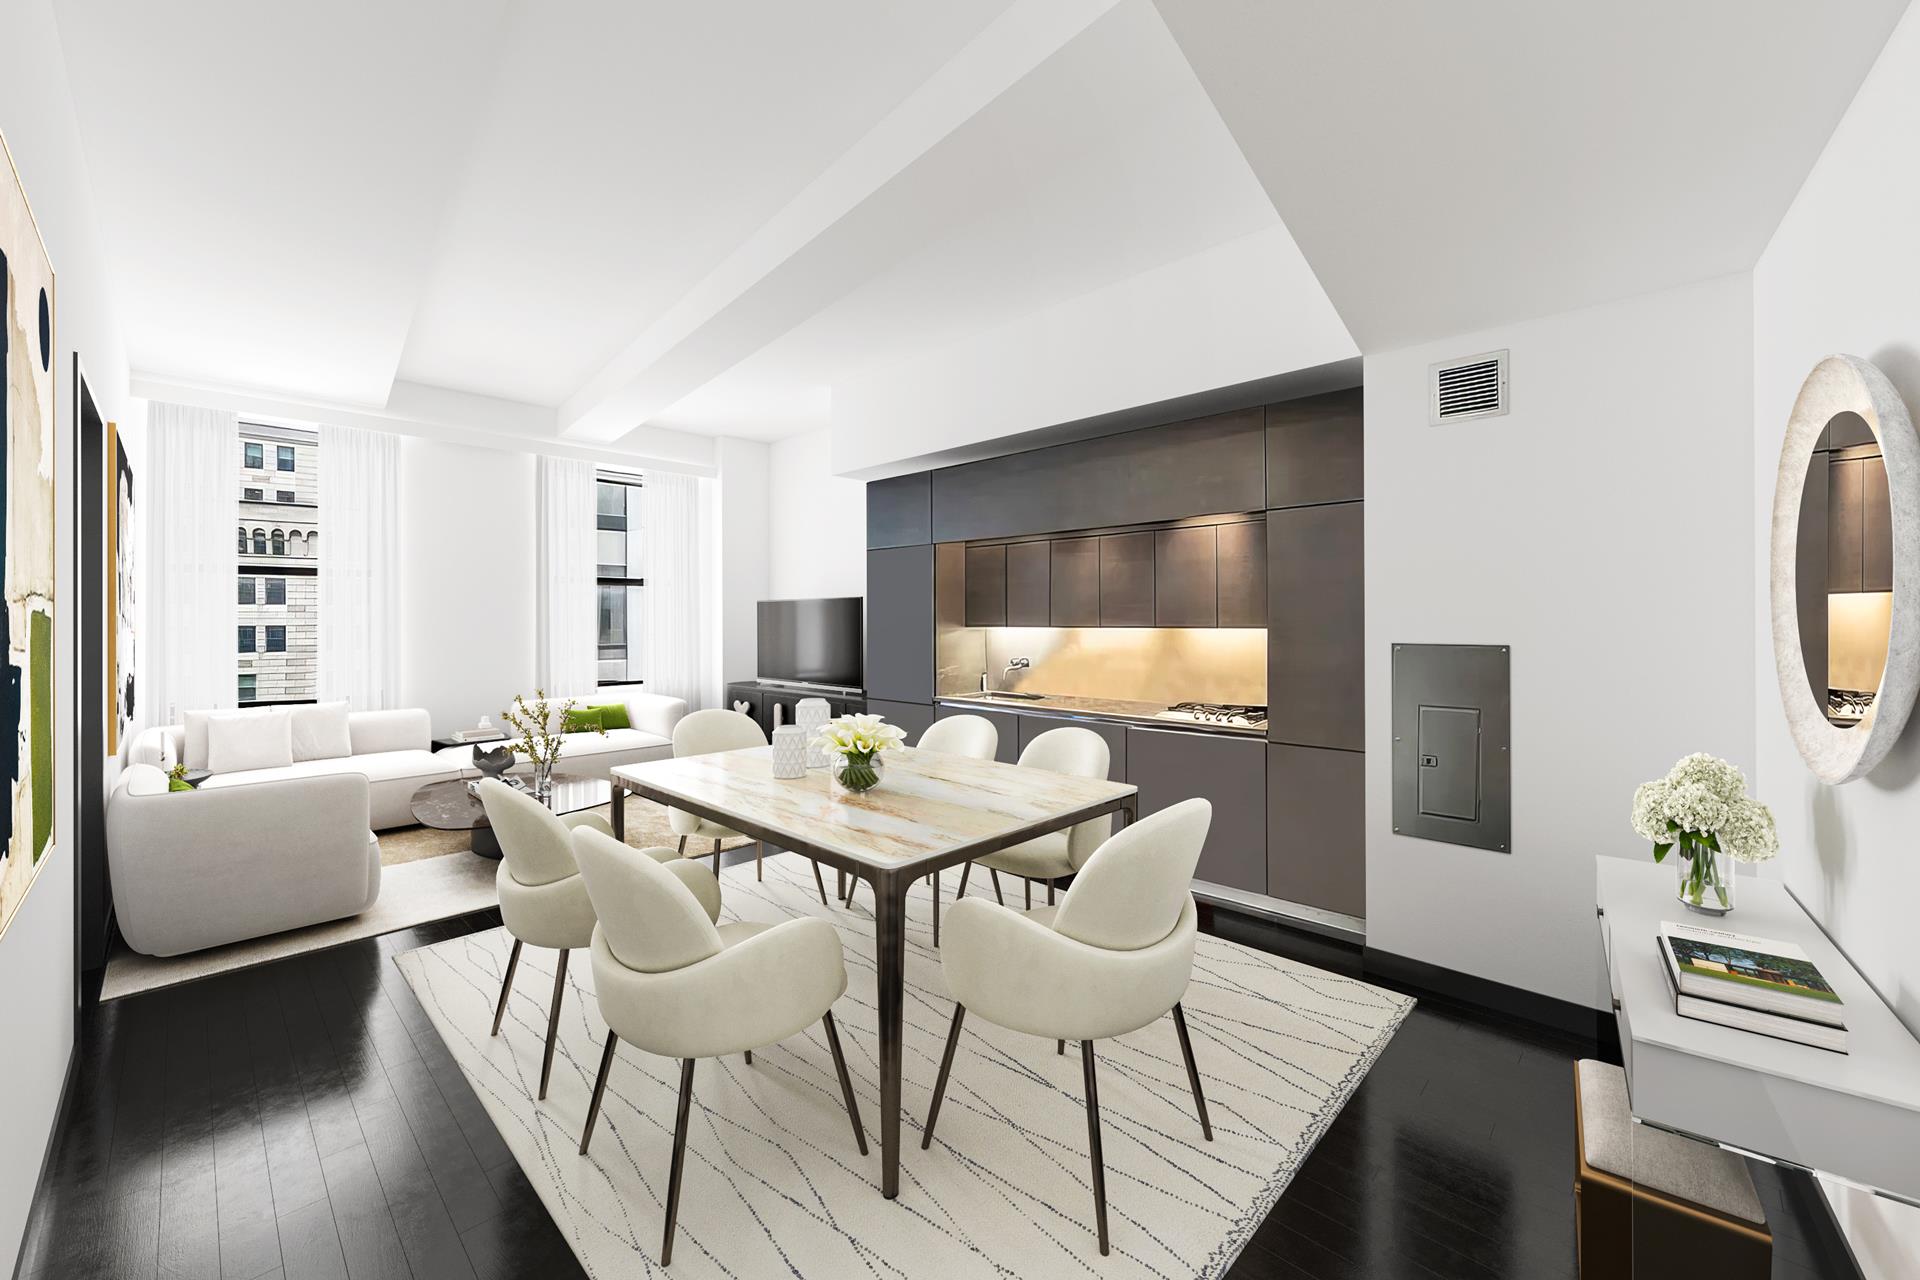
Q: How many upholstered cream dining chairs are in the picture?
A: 6